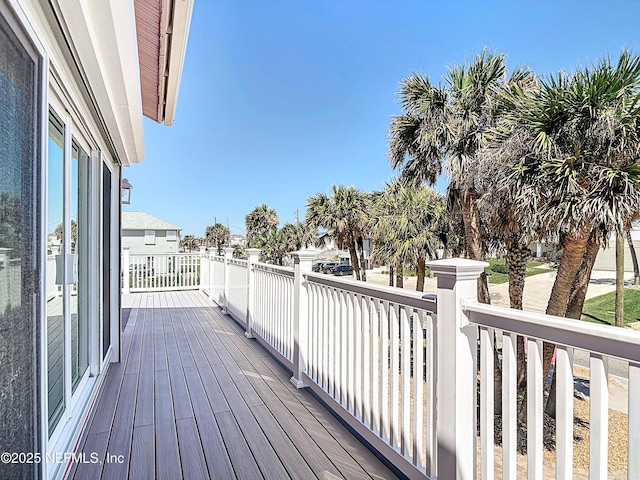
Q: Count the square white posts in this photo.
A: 7